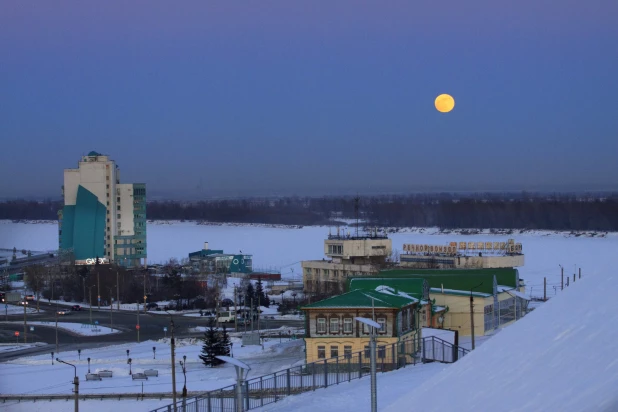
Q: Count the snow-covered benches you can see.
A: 4